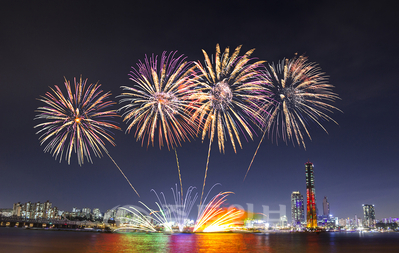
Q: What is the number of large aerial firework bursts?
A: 4